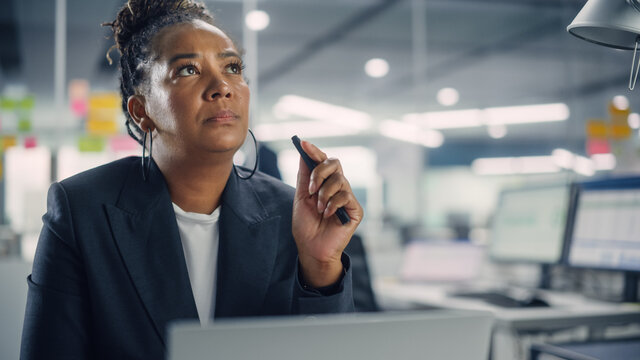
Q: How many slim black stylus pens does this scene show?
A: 1